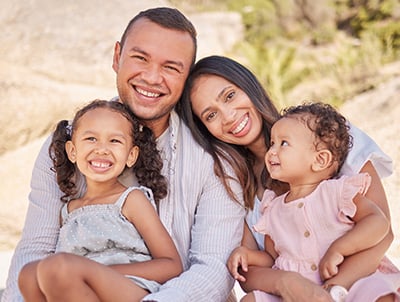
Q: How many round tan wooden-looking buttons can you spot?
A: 3